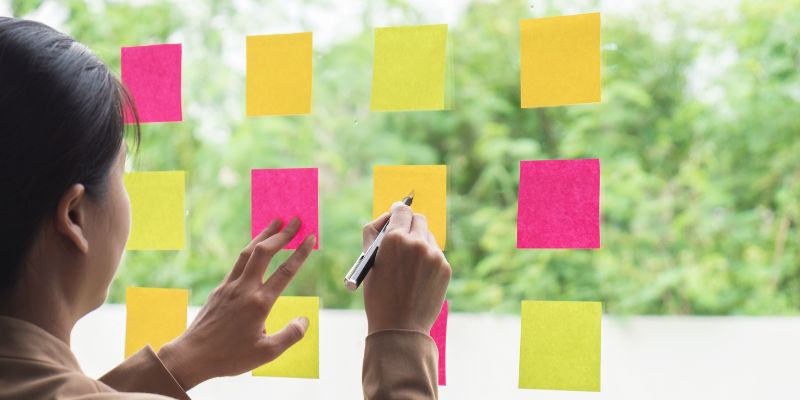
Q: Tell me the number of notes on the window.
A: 12